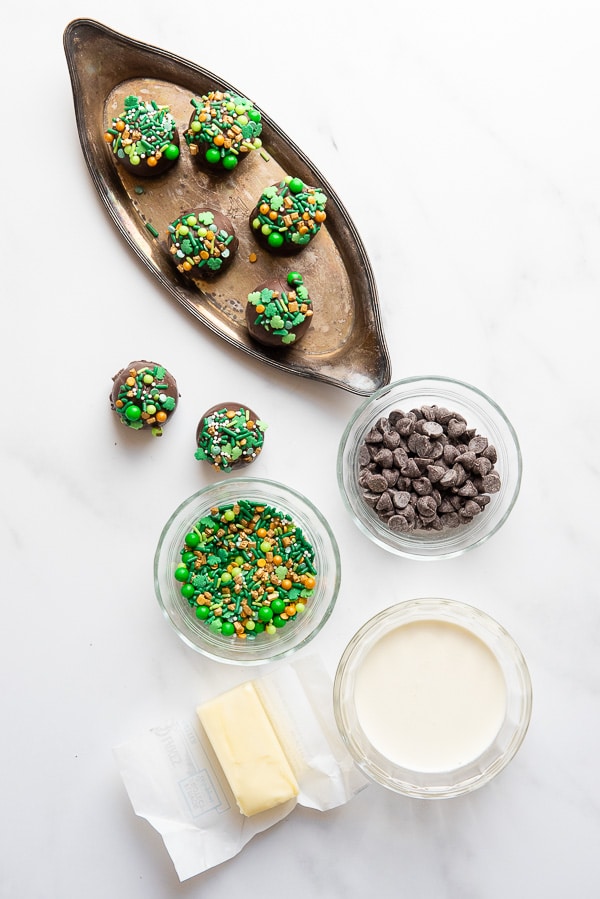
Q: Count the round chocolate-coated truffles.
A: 7